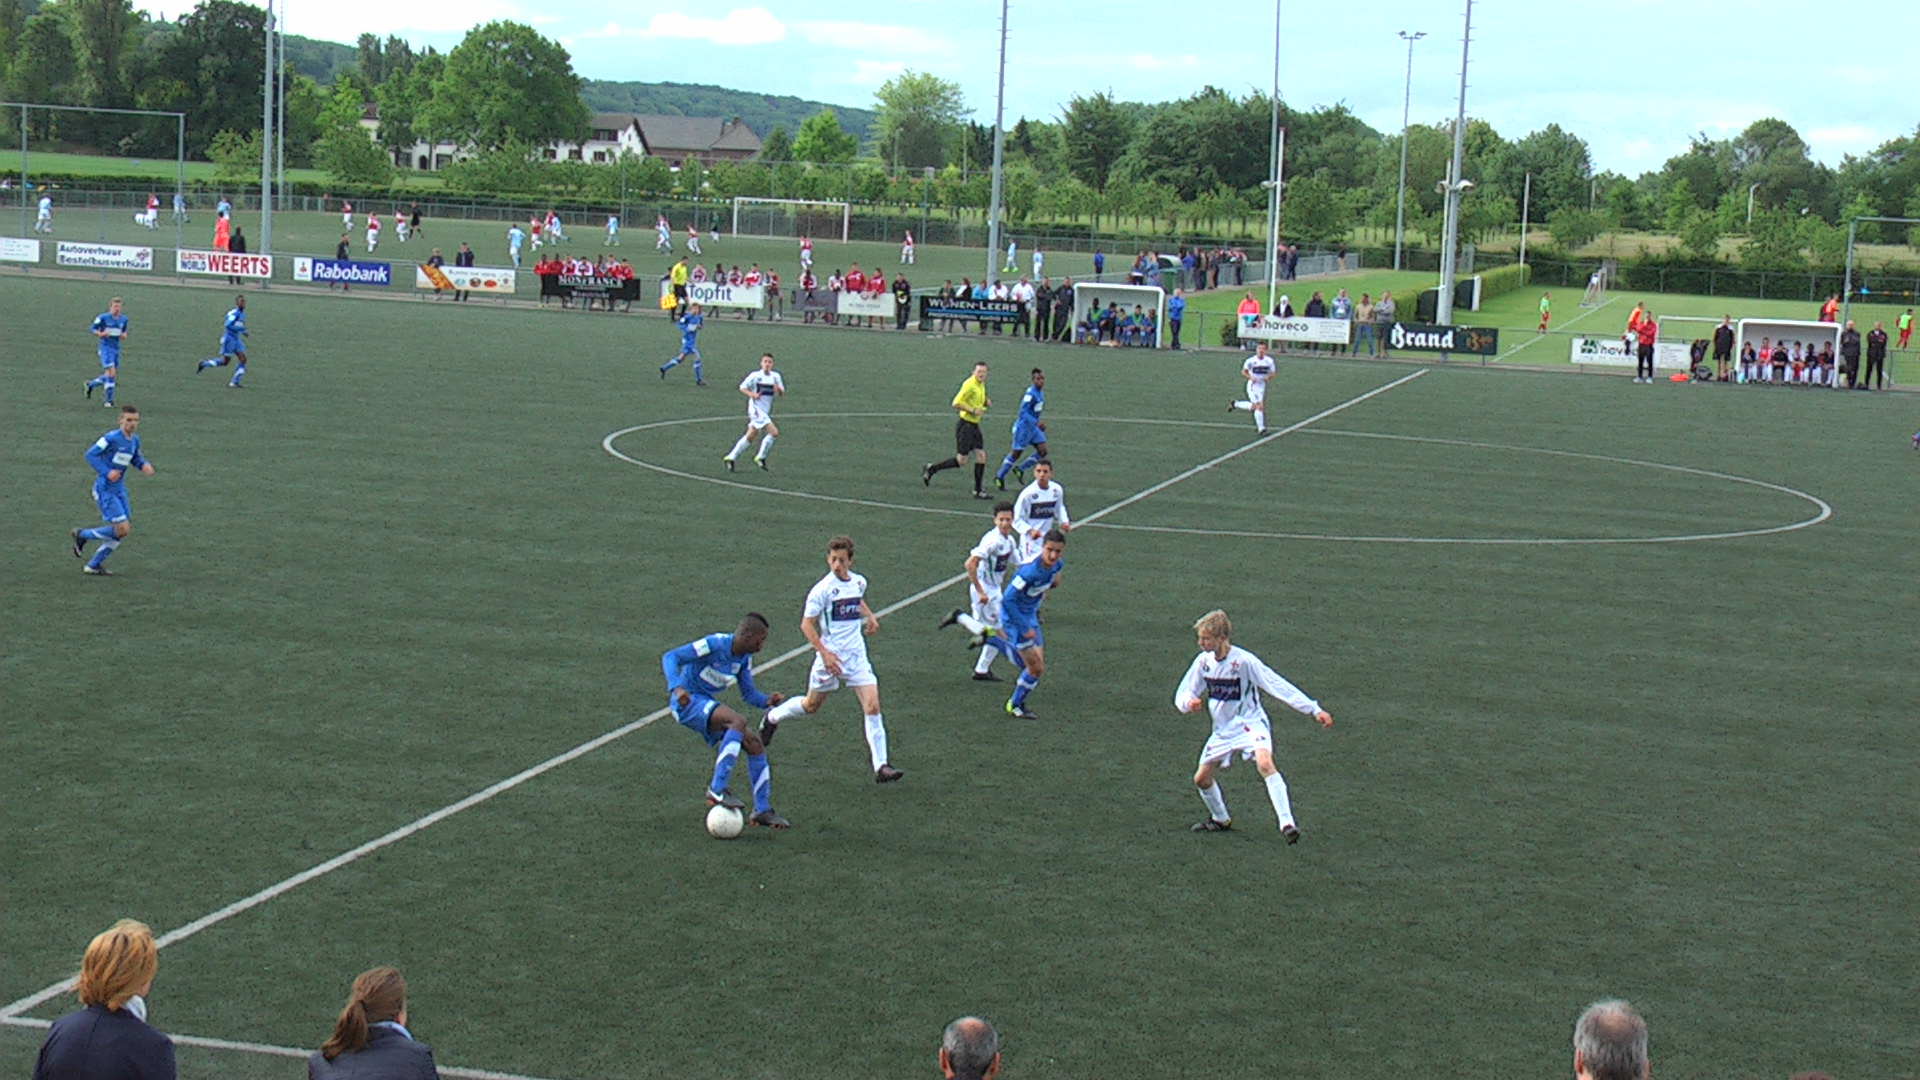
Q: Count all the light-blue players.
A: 9